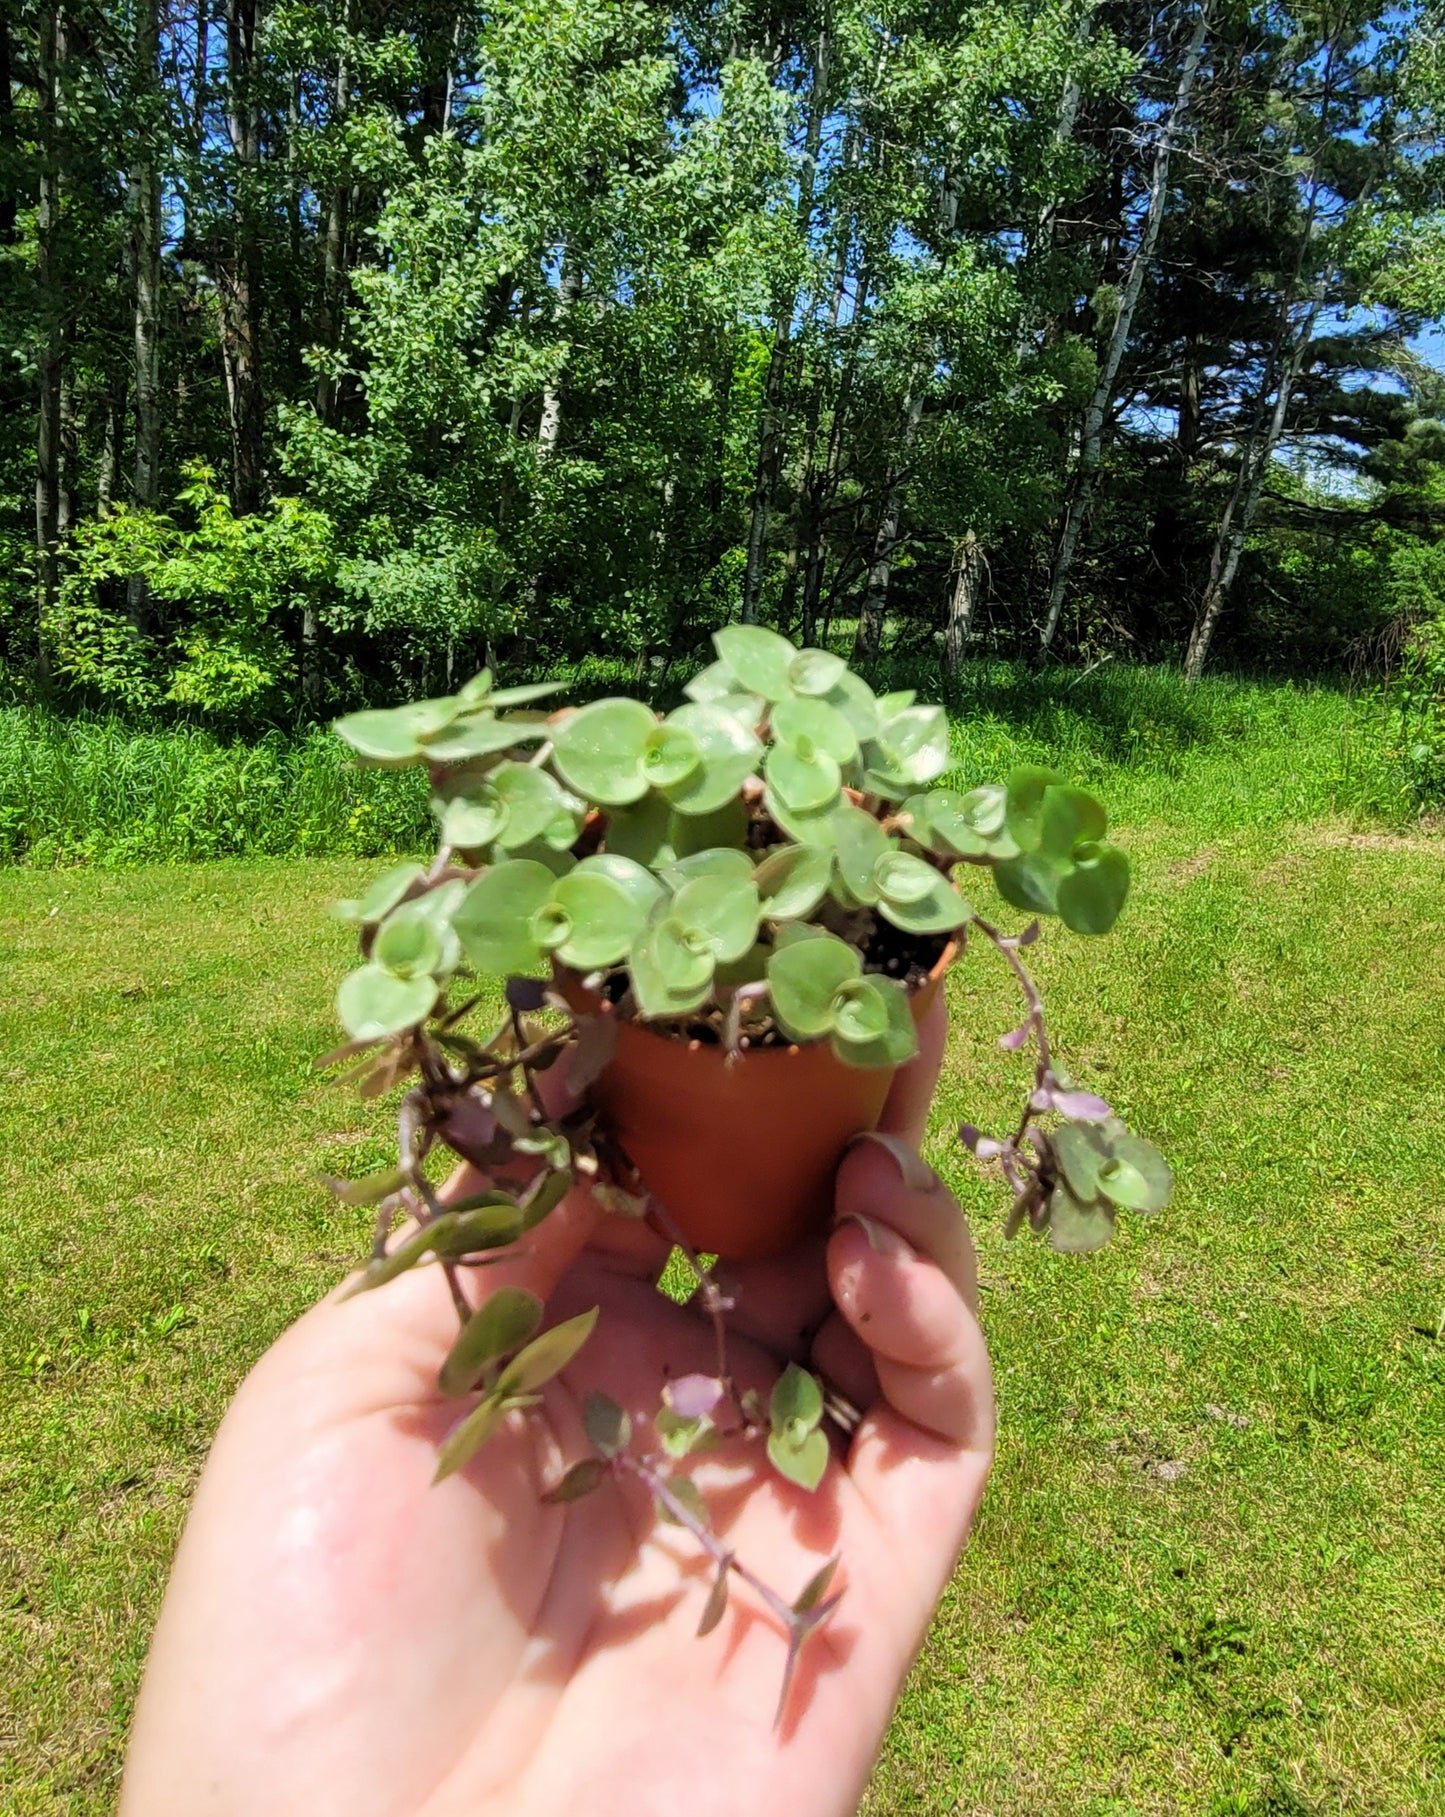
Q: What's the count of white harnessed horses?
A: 0